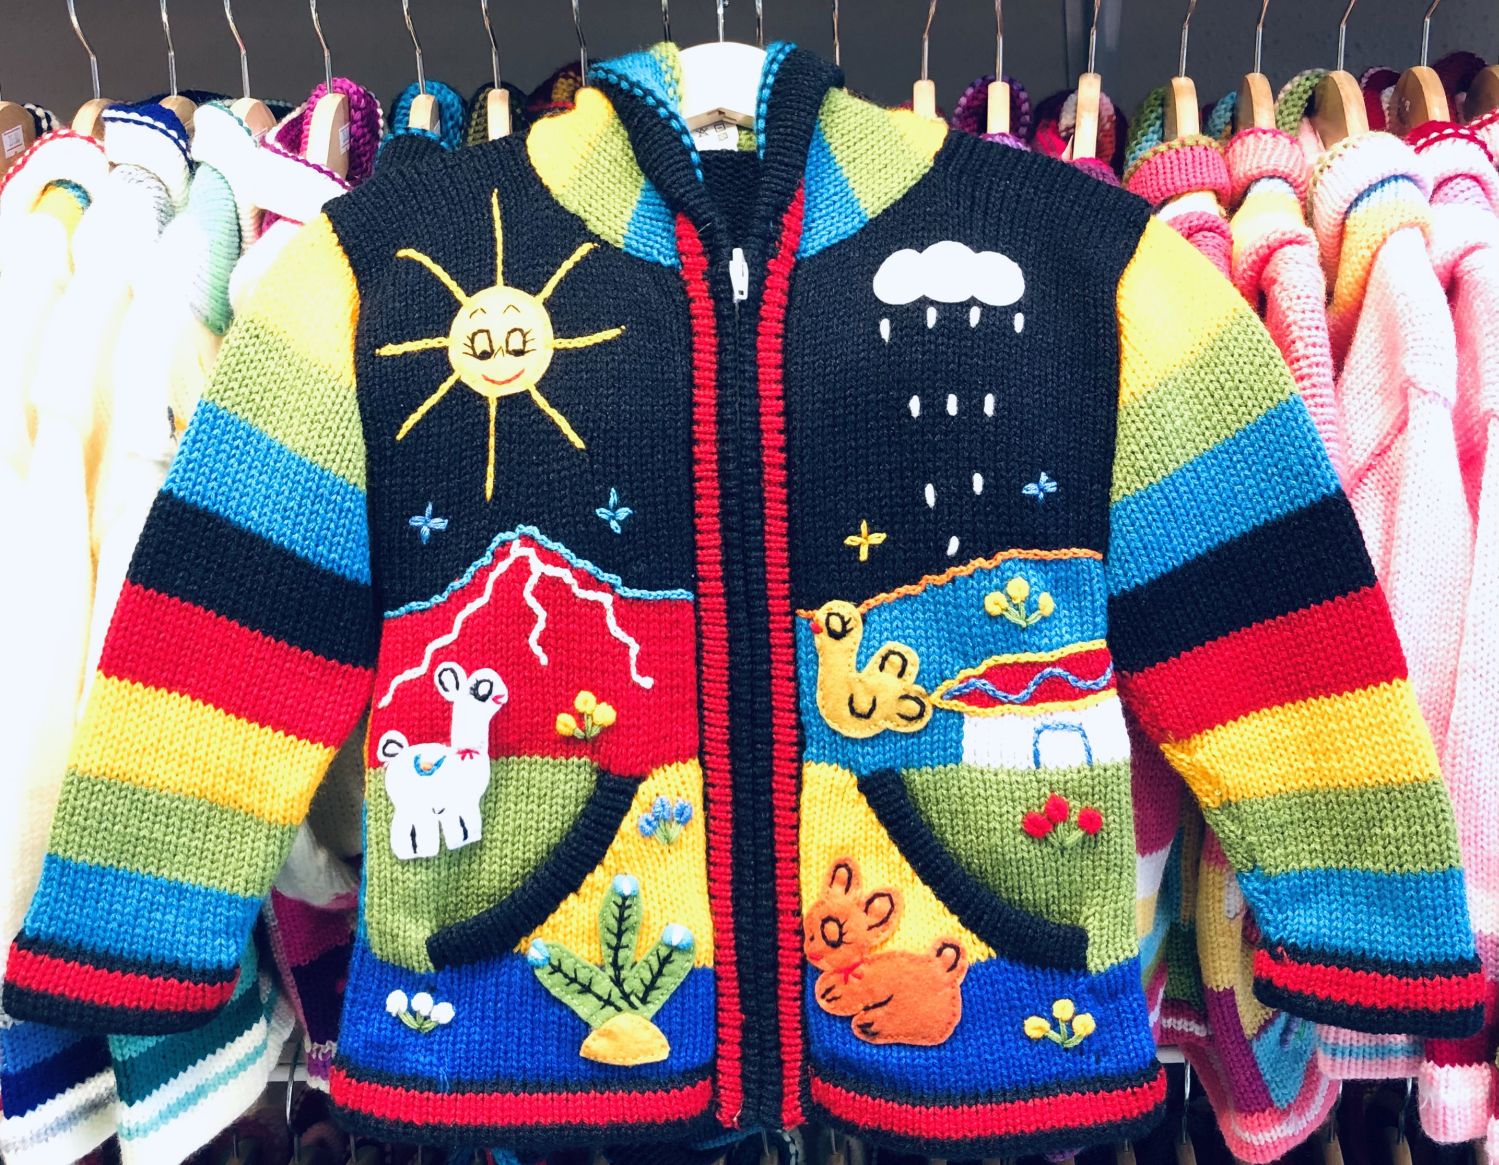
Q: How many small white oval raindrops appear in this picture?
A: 10